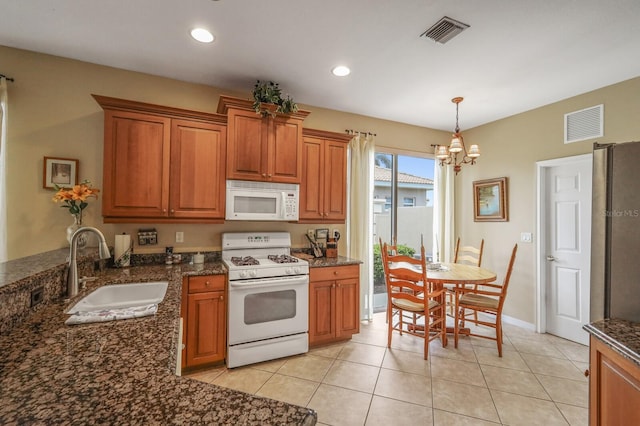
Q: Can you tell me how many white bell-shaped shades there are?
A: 3